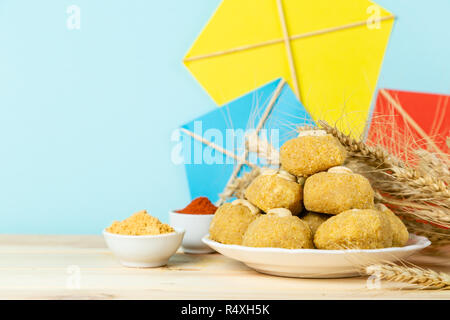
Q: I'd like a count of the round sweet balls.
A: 8